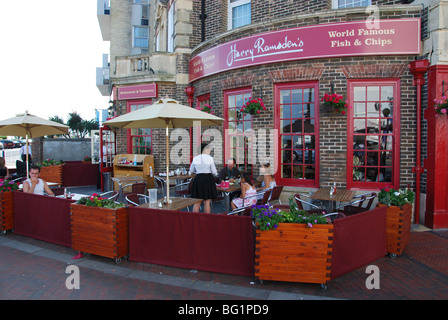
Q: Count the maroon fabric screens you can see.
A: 4